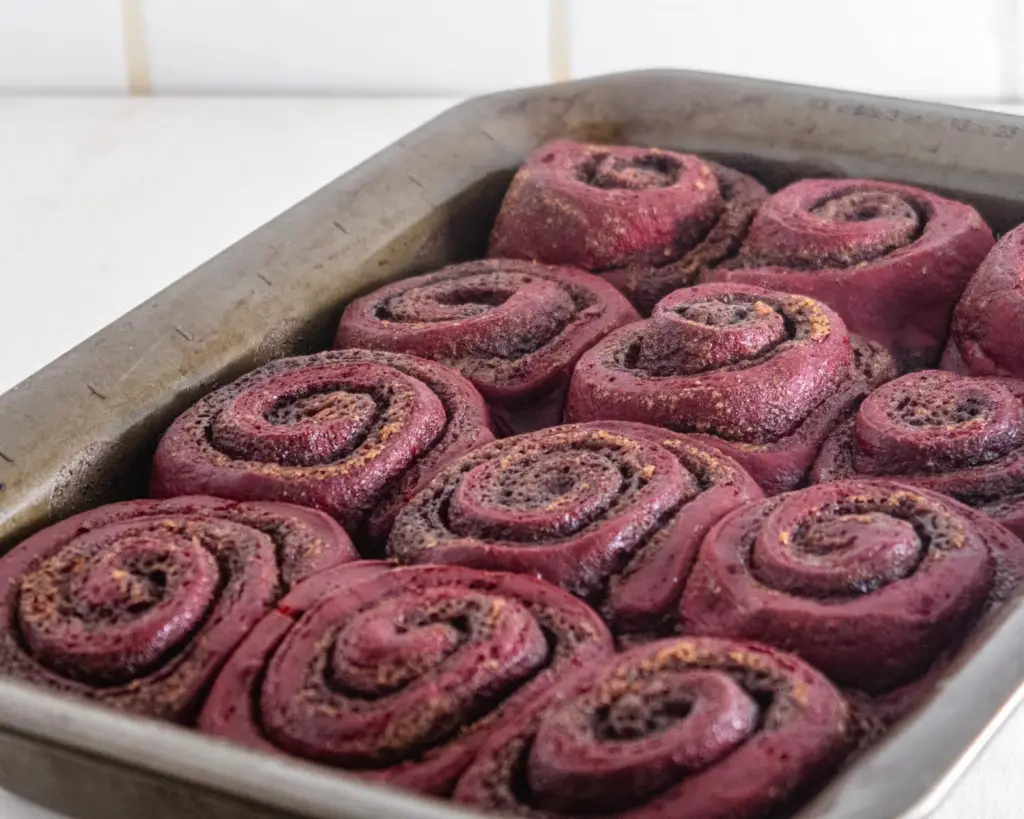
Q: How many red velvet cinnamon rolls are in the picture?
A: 12